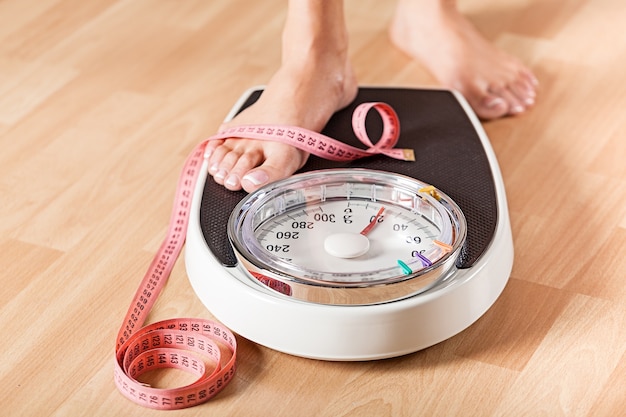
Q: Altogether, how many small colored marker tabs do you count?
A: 4